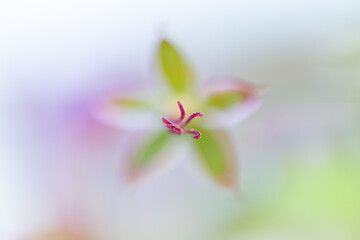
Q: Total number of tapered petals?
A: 5